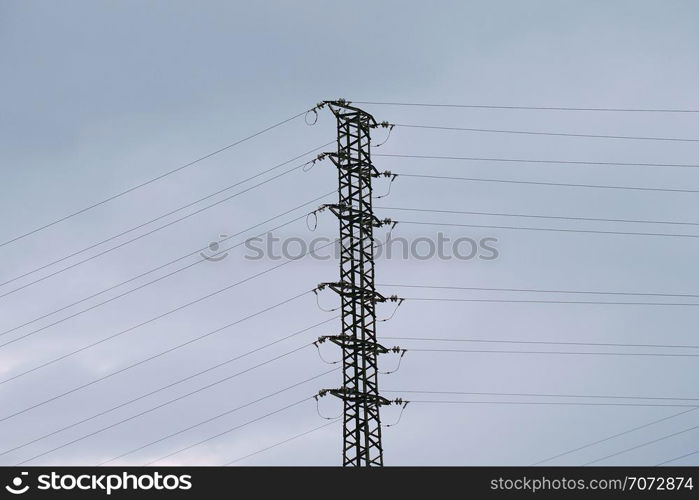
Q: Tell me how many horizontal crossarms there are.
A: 6